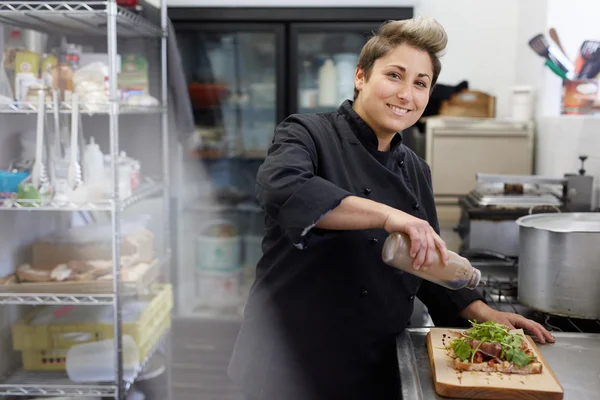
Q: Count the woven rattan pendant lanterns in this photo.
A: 0